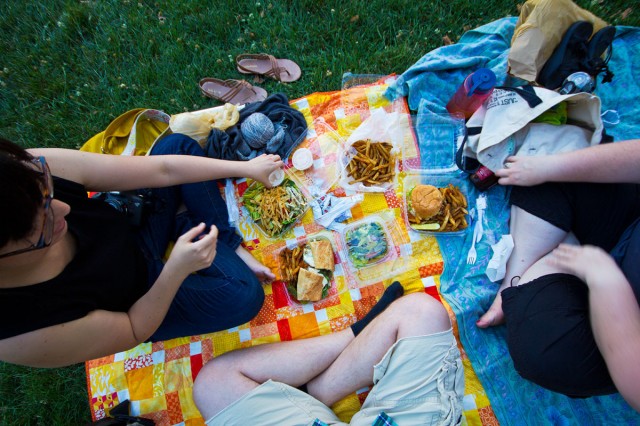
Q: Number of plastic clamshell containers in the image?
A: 5